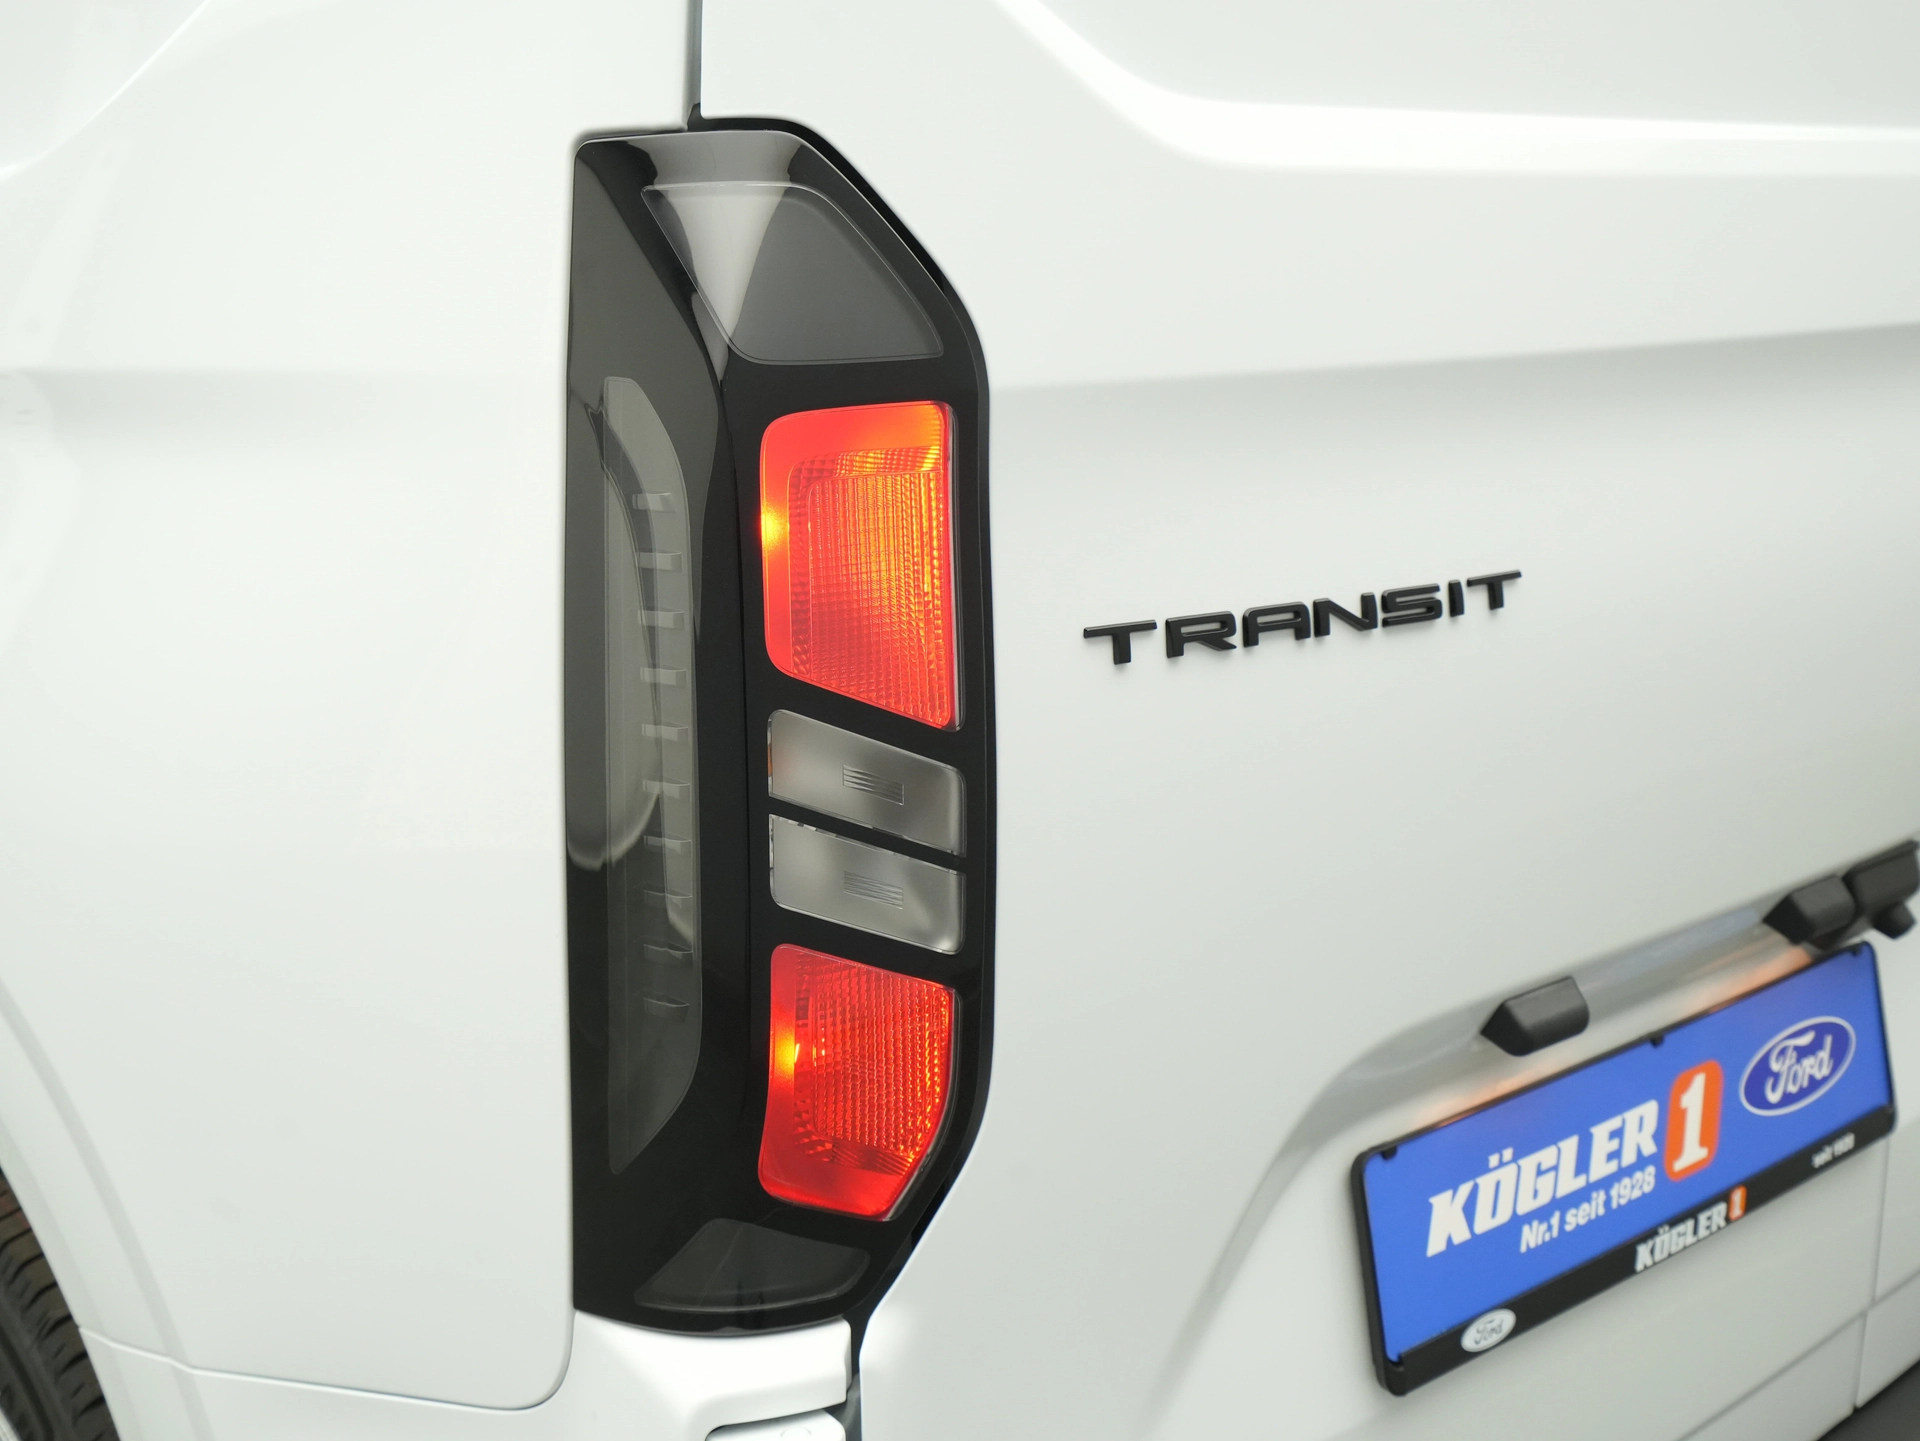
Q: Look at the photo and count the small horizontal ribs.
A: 10